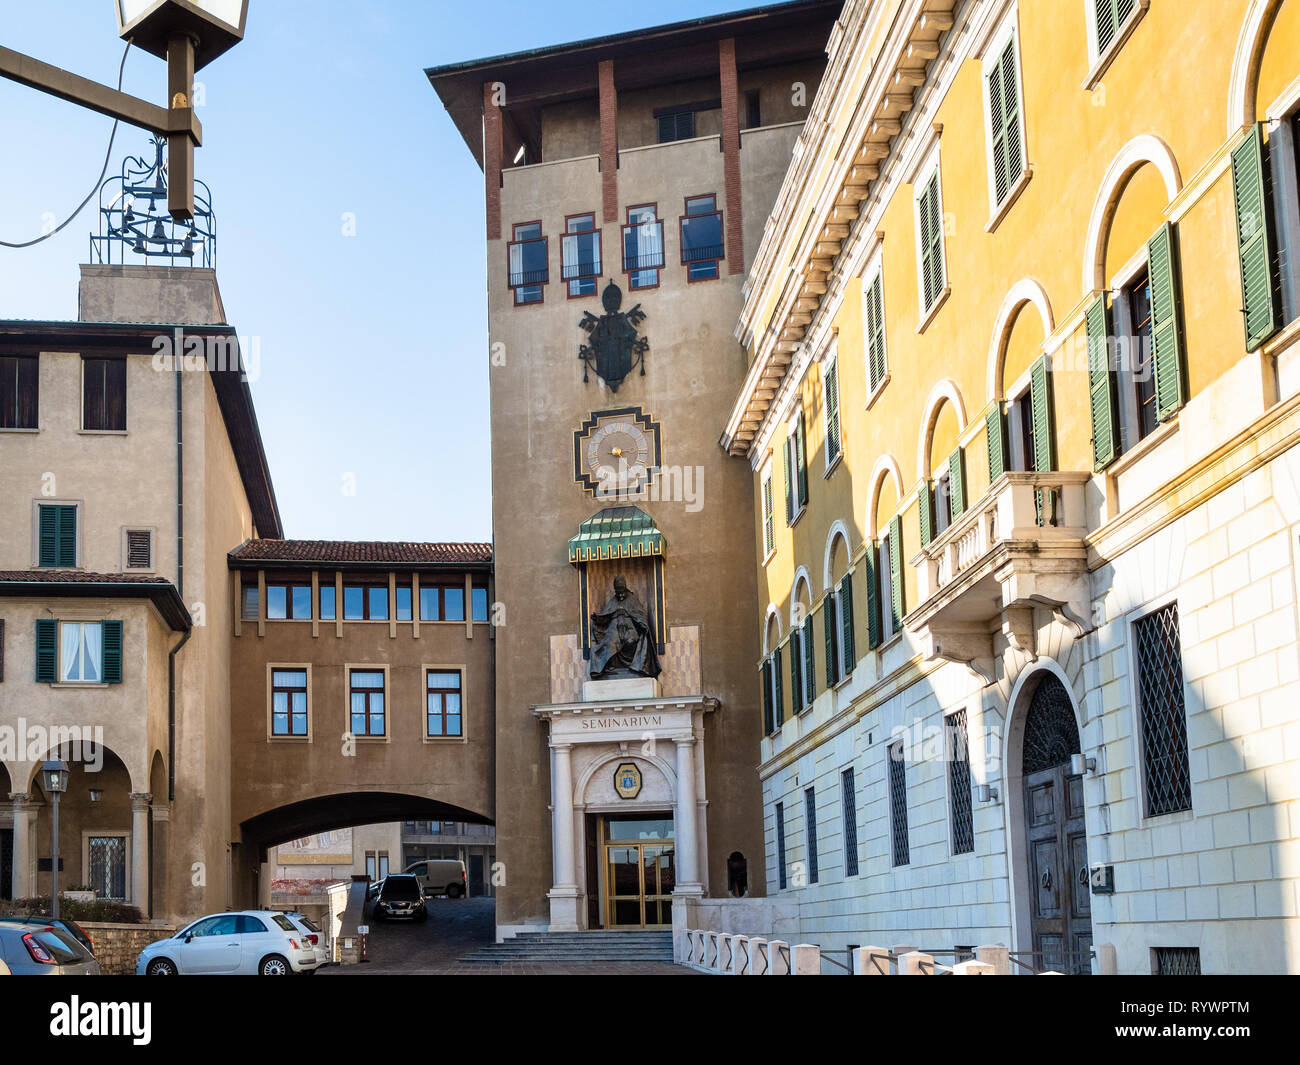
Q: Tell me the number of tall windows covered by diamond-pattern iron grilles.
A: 6